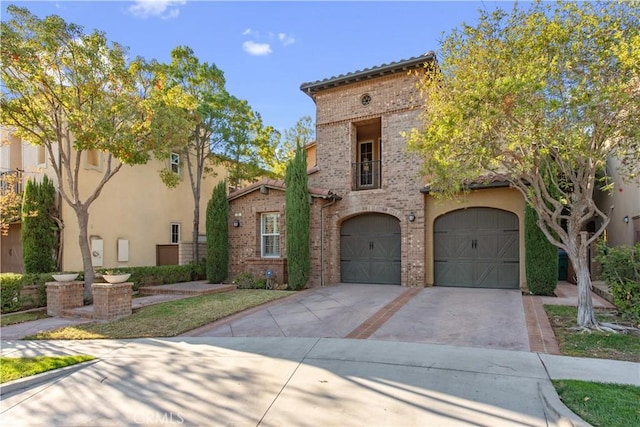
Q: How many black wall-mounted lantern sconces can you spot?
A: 3